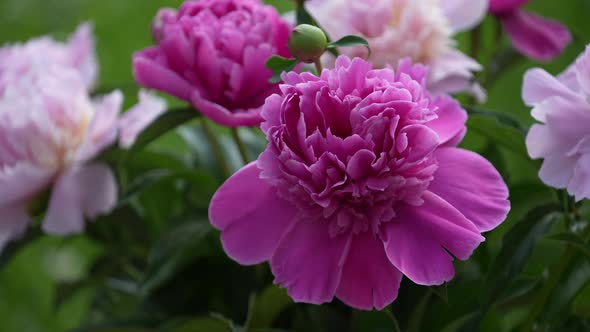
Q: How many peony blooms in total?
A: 6